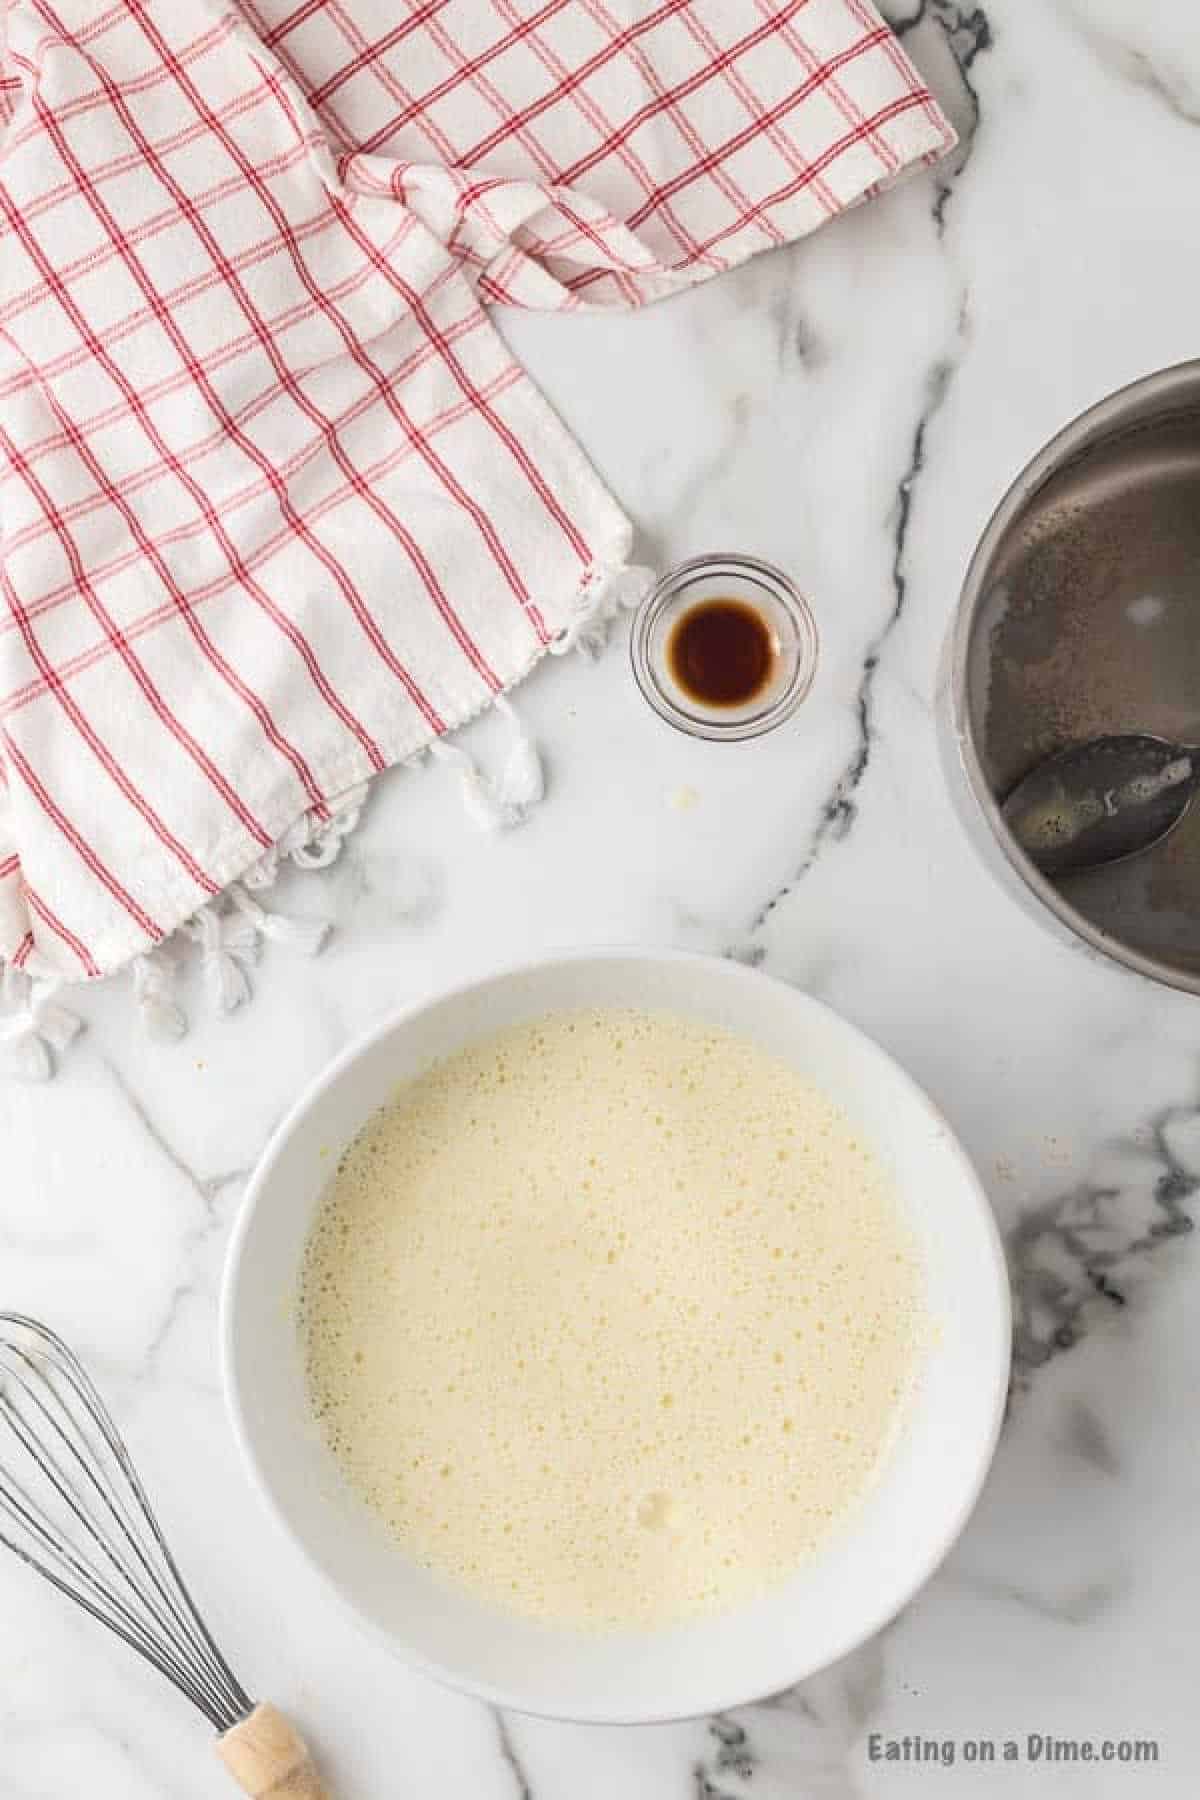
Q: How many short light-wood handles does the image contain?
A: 1